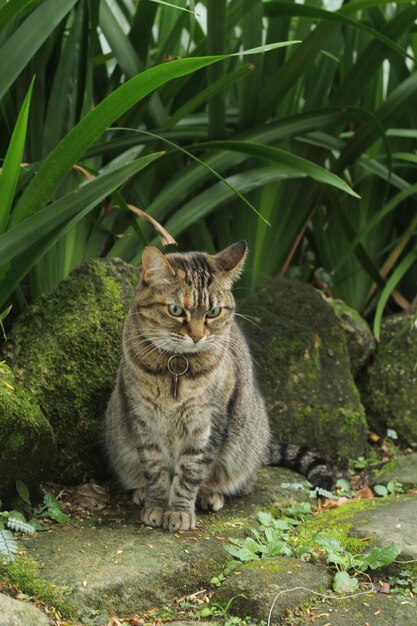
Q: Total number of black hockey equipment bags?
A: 0